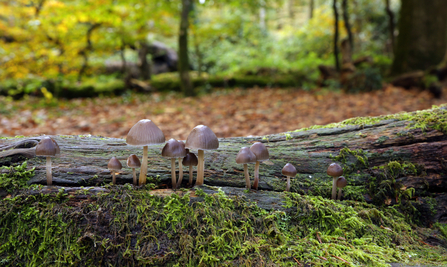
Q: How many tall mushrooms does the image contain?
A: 2